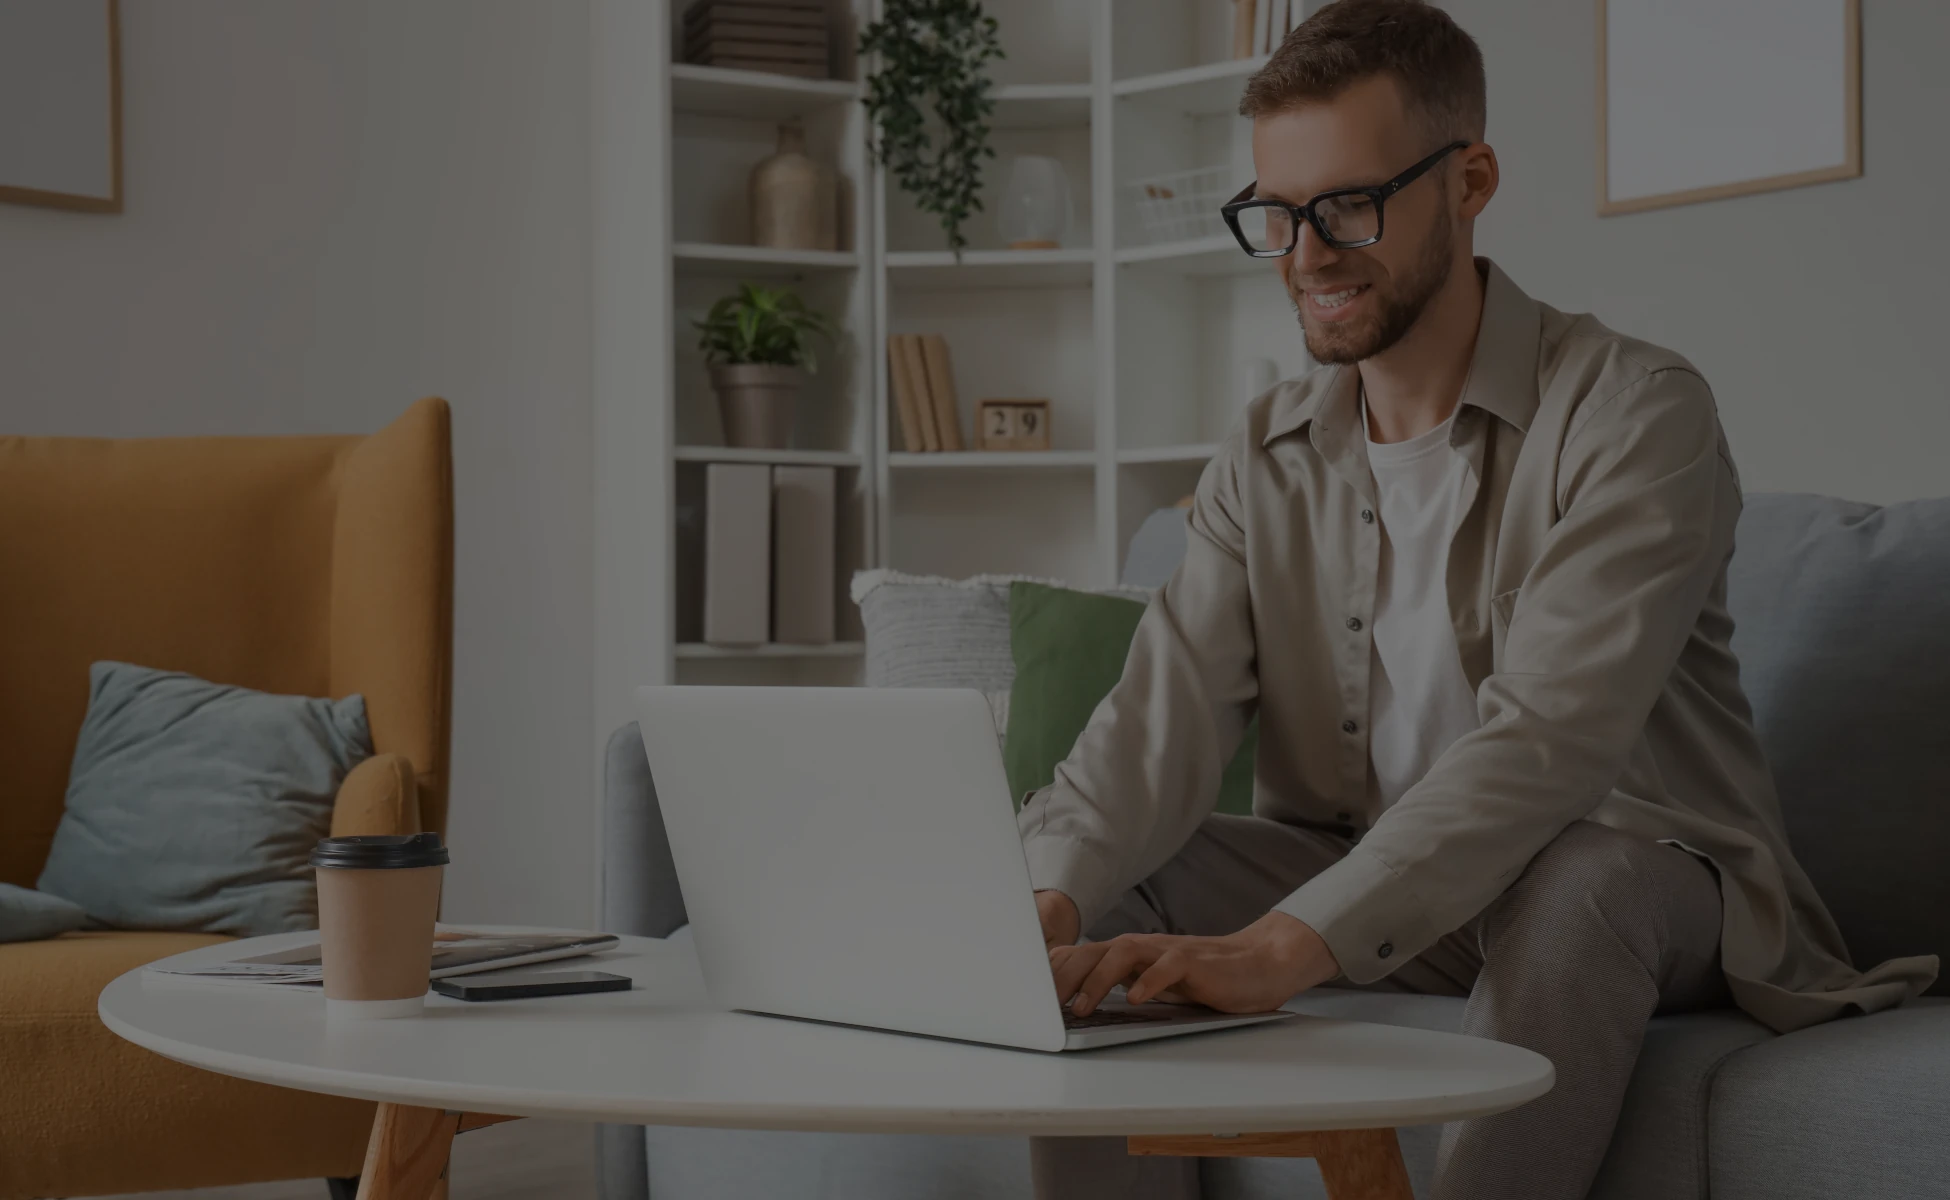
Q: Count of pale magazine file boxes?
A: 2